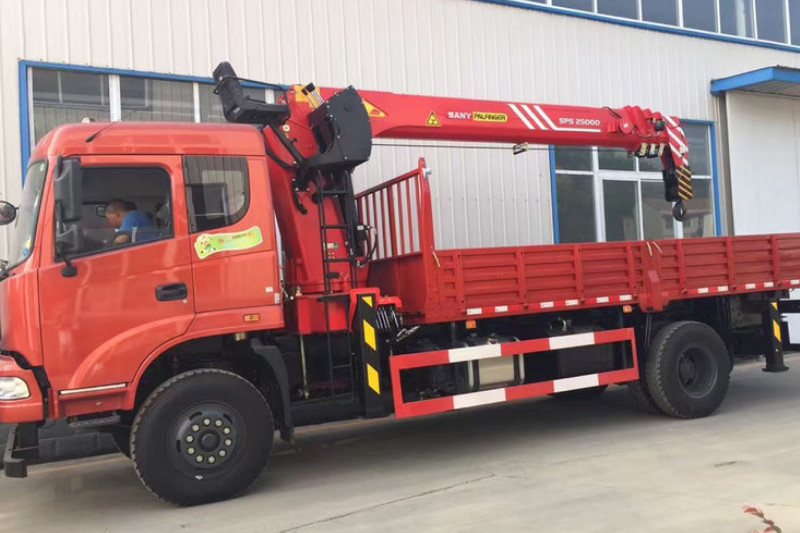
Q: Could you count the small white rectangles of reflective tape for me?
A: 11